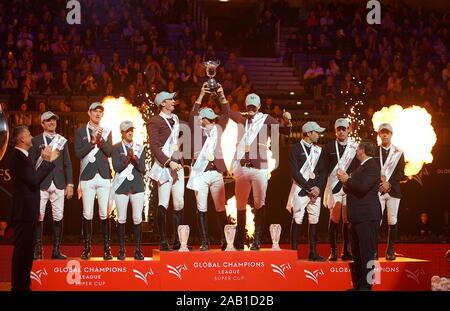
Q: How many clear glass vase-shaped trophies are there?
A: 3